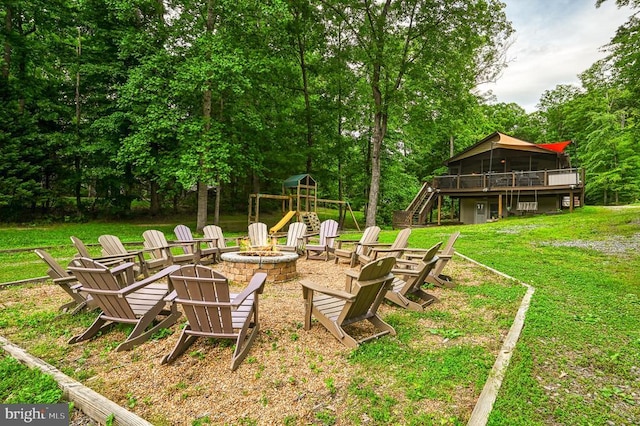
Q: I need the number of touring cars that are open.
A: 0